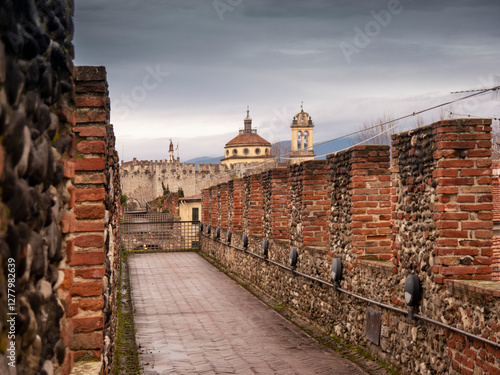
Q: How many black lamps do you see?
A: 9